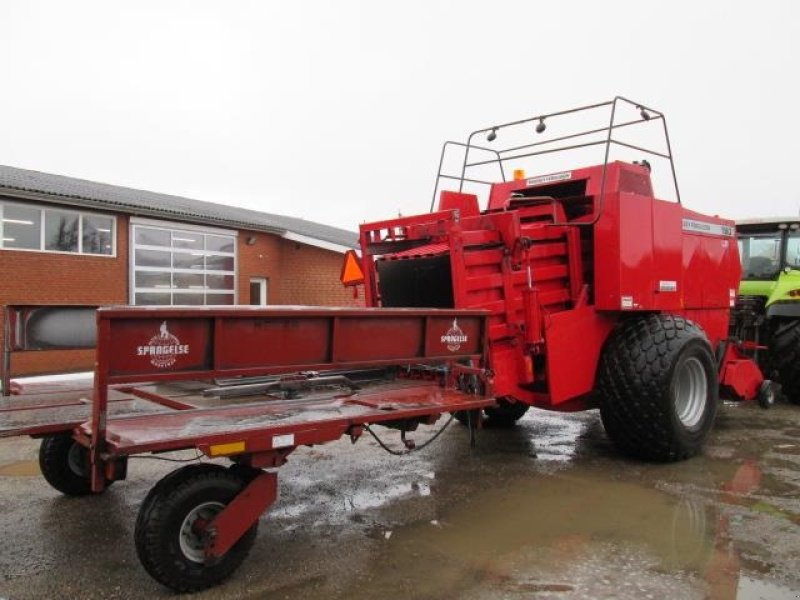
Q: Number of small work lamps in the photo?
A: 3